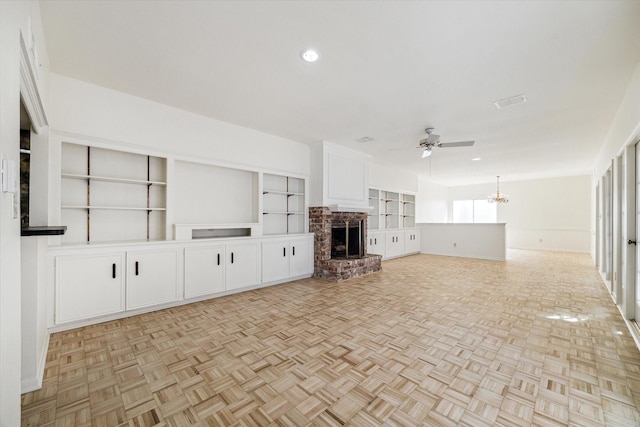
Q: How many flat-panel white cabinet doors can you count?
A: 12